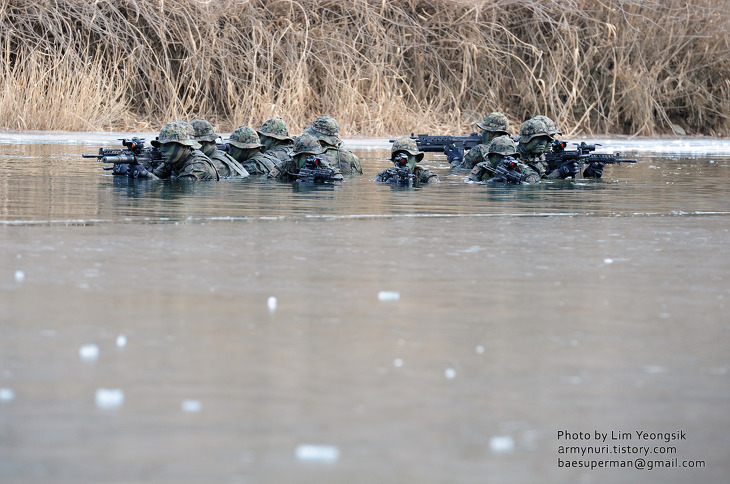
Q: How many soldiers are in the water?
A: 11